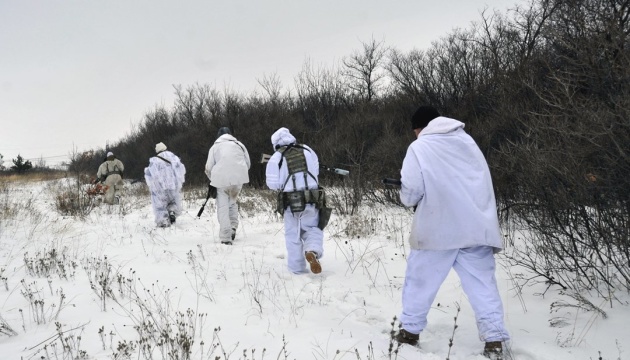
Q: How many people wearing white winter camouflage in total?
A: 4